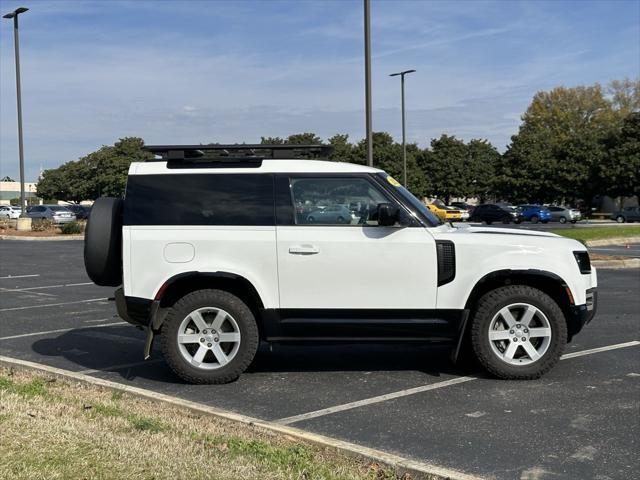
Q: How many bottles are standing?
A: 0